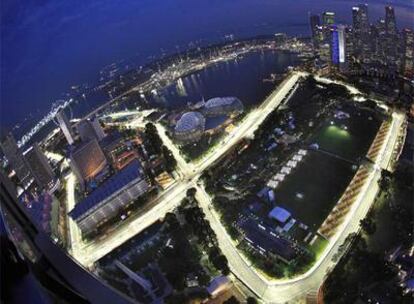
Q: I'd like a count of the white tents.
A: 6